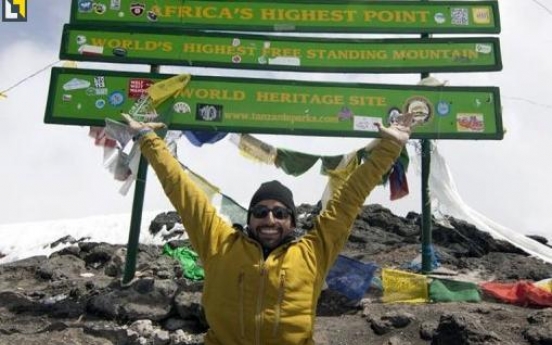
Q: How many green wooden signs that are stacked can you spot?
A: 3